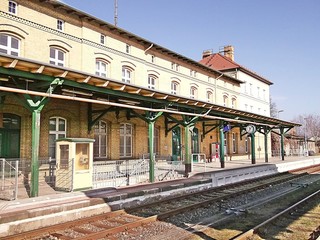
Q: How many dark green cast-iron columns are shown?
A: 7